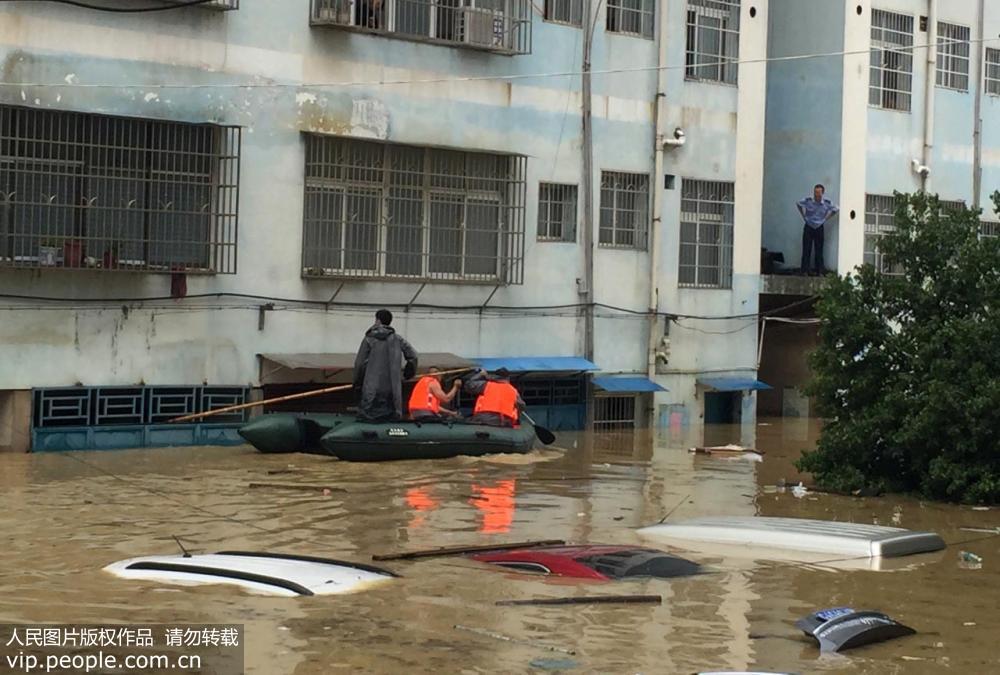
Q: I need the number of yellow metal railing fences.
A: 0